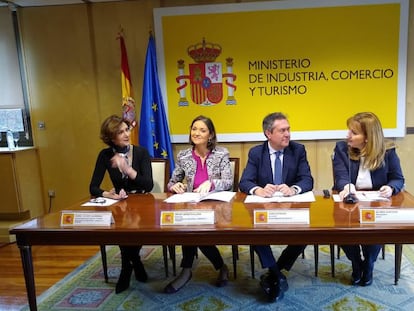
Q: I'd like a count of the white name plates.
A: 4